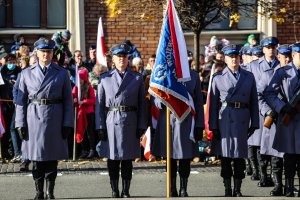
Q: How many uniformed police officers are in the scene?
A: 9